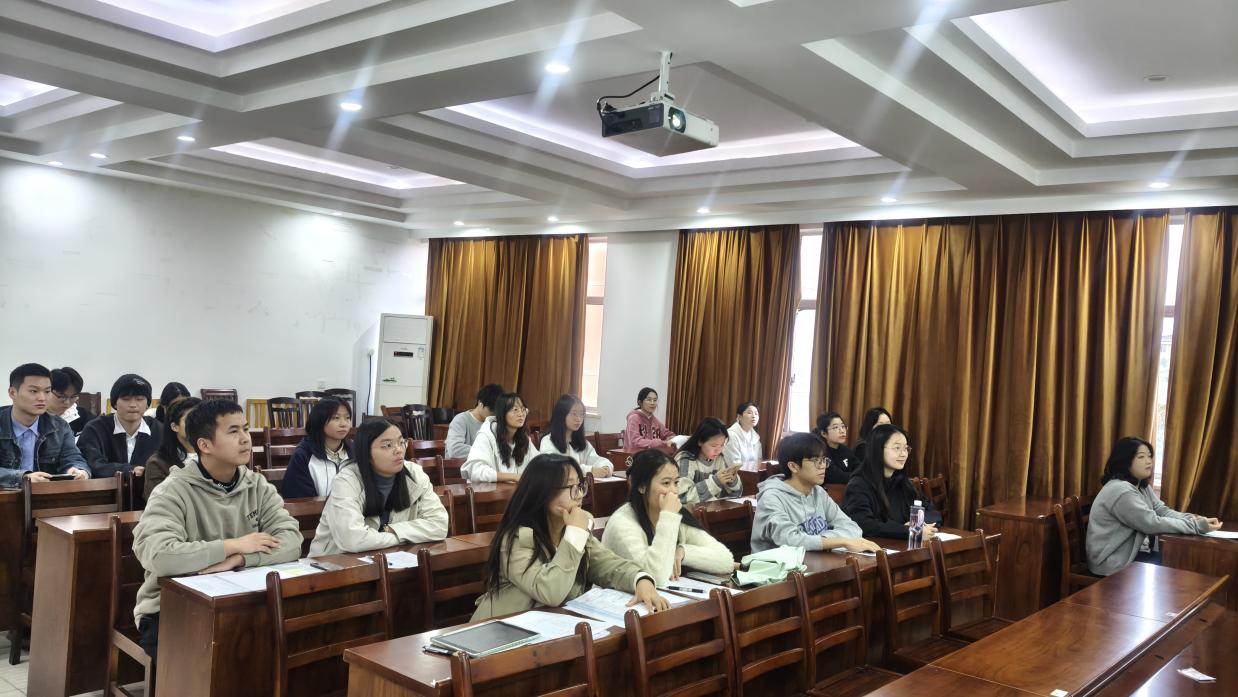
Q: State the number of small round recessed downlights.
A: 11